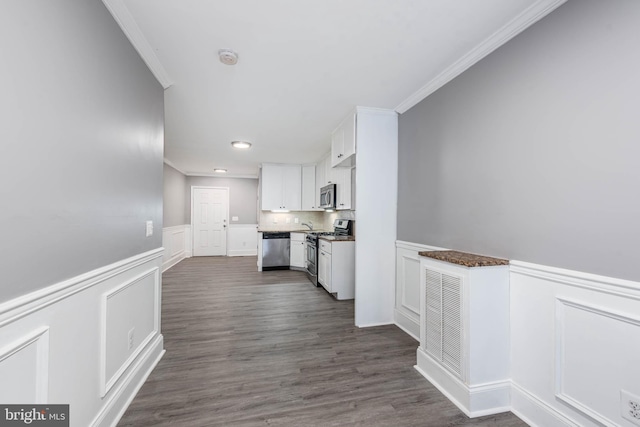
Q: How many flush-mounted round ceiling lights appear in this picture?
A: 2